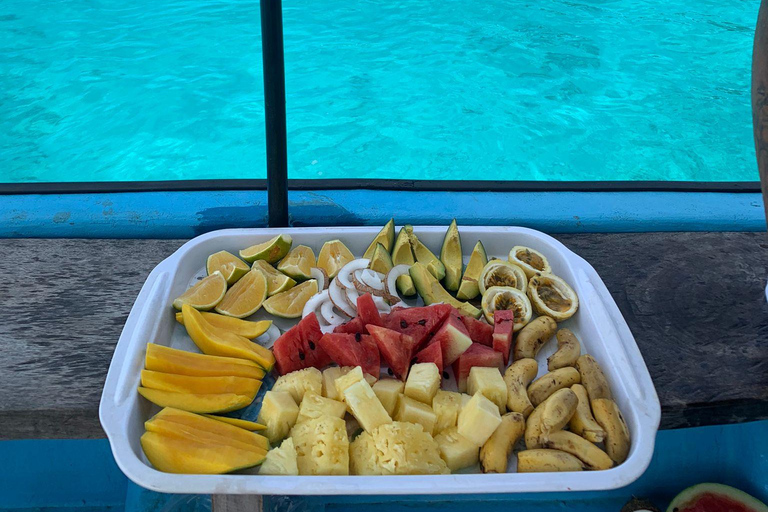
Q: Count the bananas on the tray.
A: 12